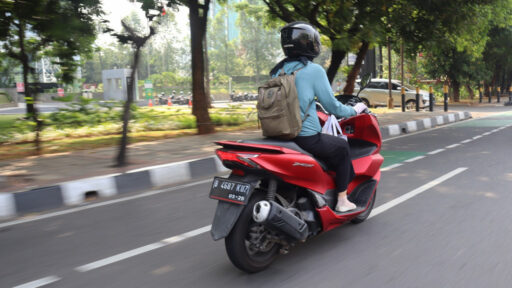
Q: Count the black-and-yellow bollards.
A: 8